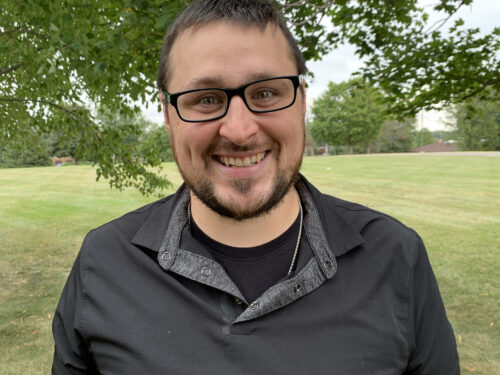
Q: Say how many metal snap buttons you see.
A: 6